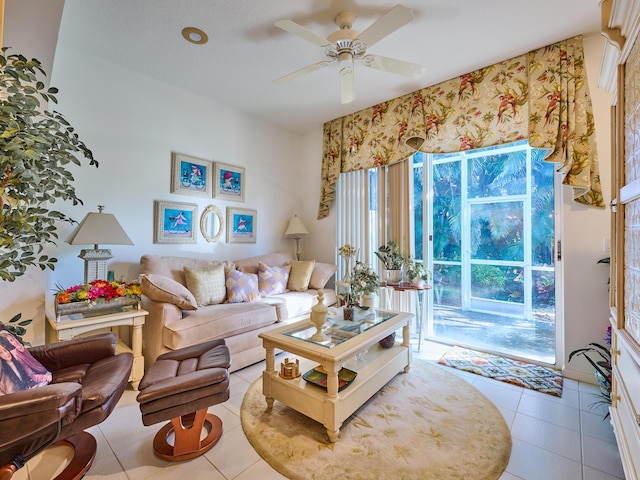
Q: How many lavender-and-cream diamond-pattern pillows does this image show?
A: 2